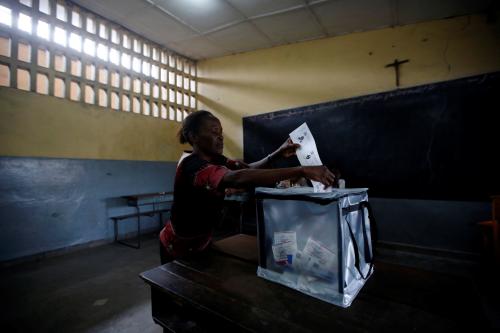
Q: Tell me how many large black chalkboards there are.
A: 1